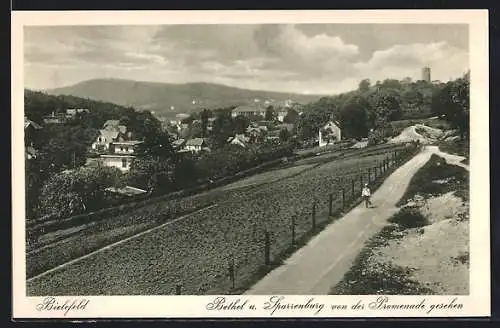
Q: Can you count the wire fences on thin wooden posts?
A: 1